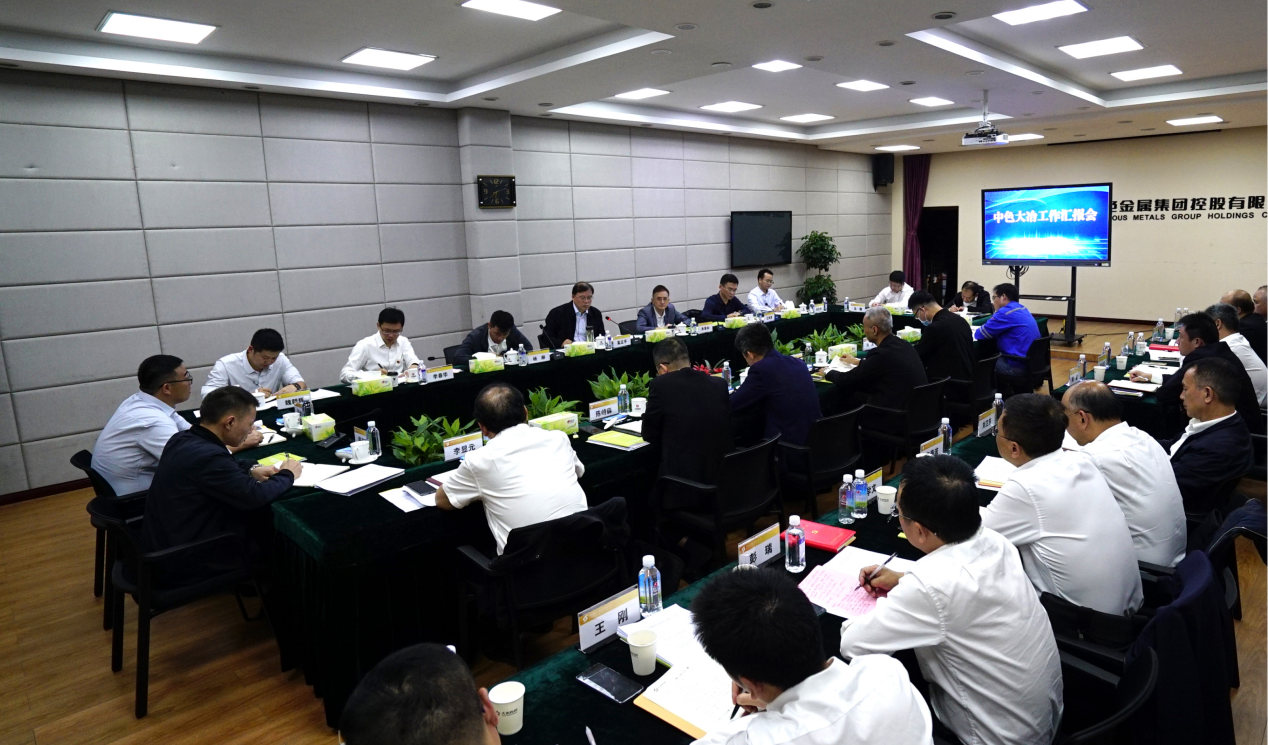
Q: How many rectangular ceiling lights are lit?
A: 15